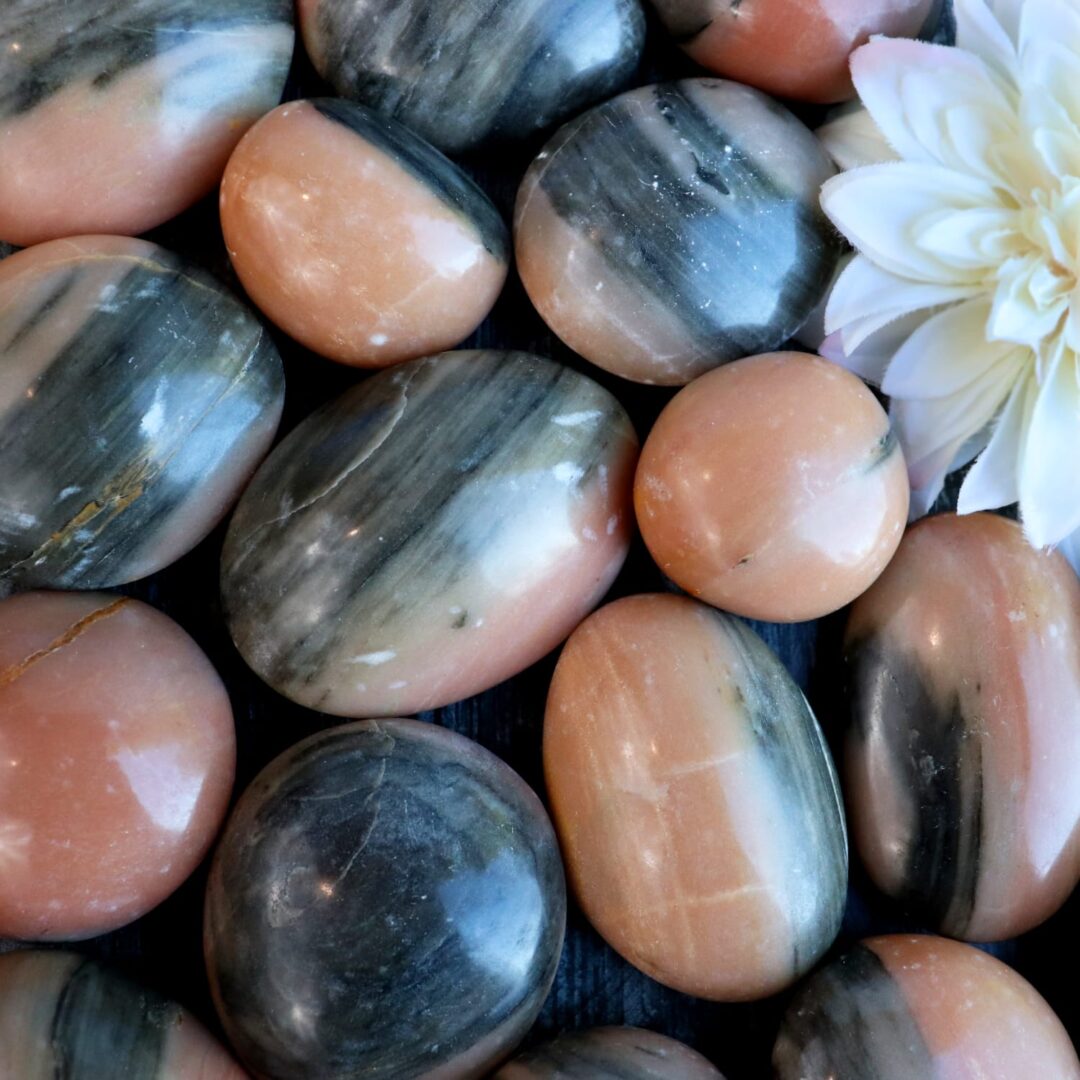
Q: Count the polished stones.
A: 15